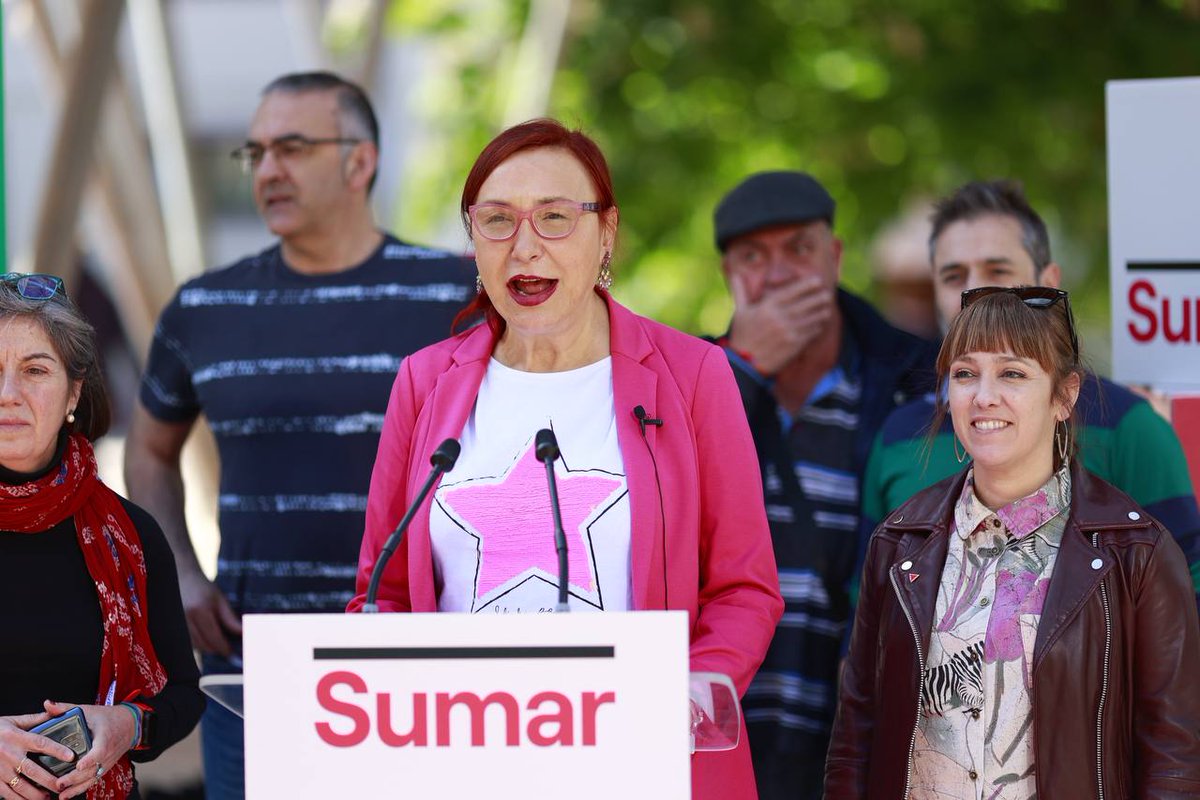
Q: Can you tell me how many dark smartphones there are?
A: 1